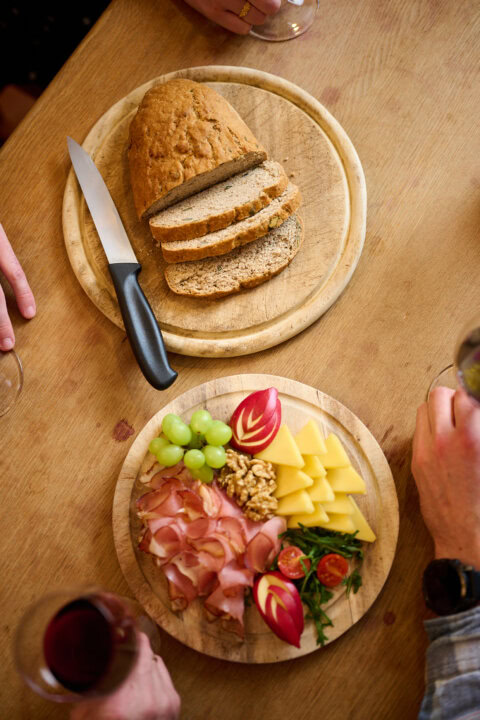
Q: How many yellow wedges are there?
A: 12